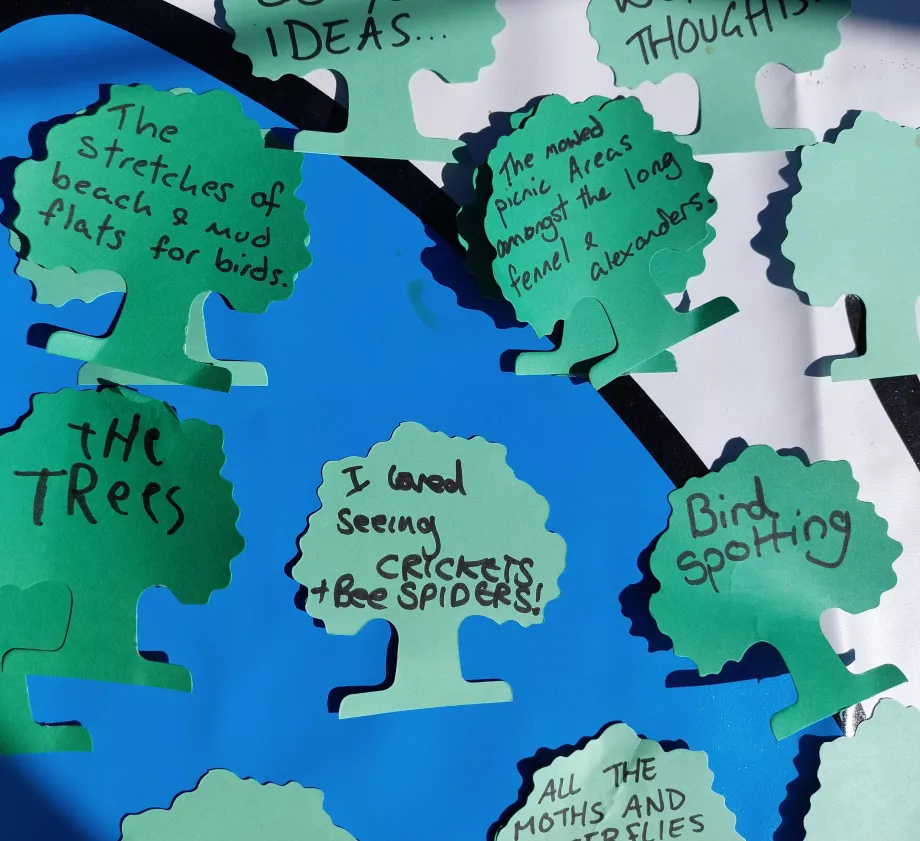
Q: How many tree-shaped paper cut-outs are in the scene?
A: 14